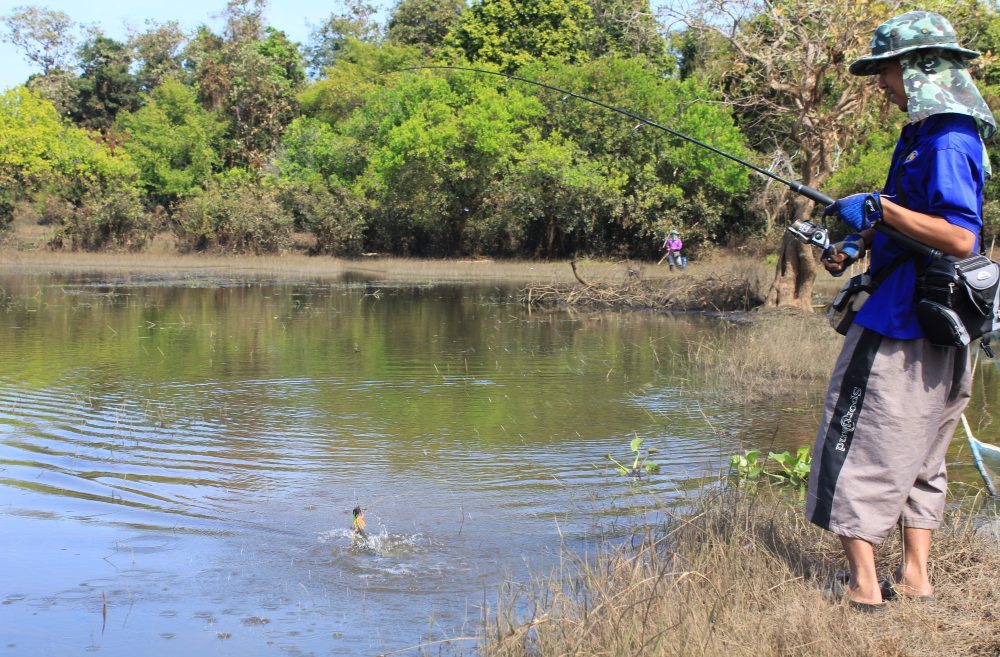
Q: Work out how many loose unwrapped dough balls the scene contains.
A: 0